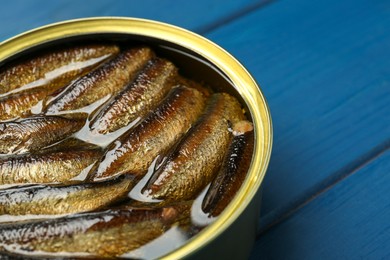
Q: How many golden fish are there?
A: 11